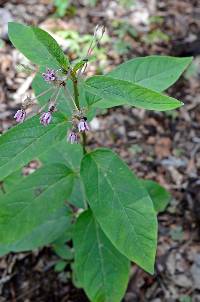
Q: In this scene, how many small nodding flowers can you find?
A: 5